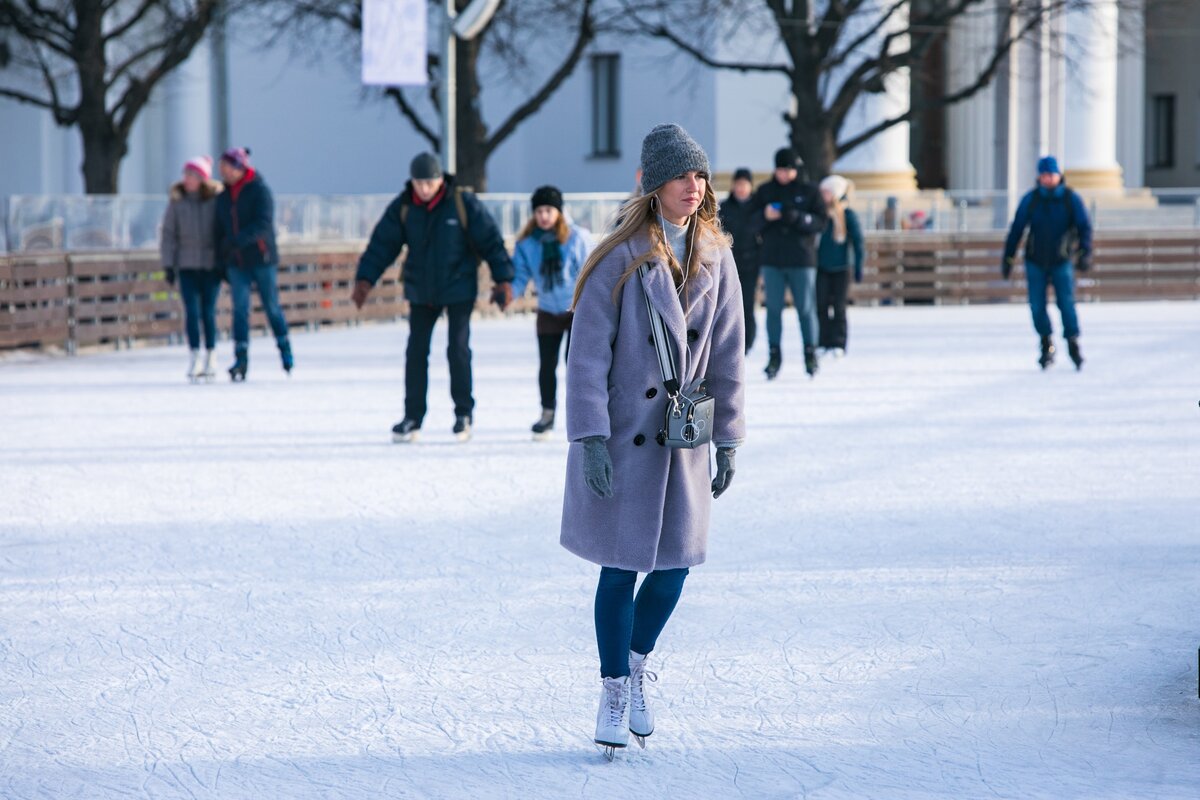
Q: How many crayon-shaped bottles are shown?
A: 0